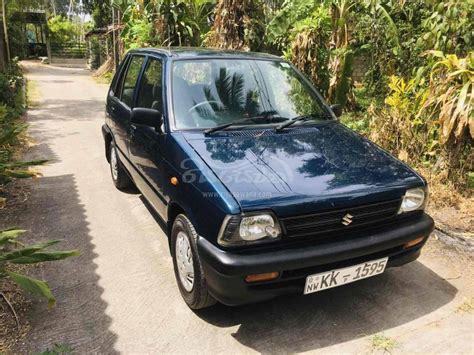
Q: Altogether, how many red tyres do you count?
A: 0